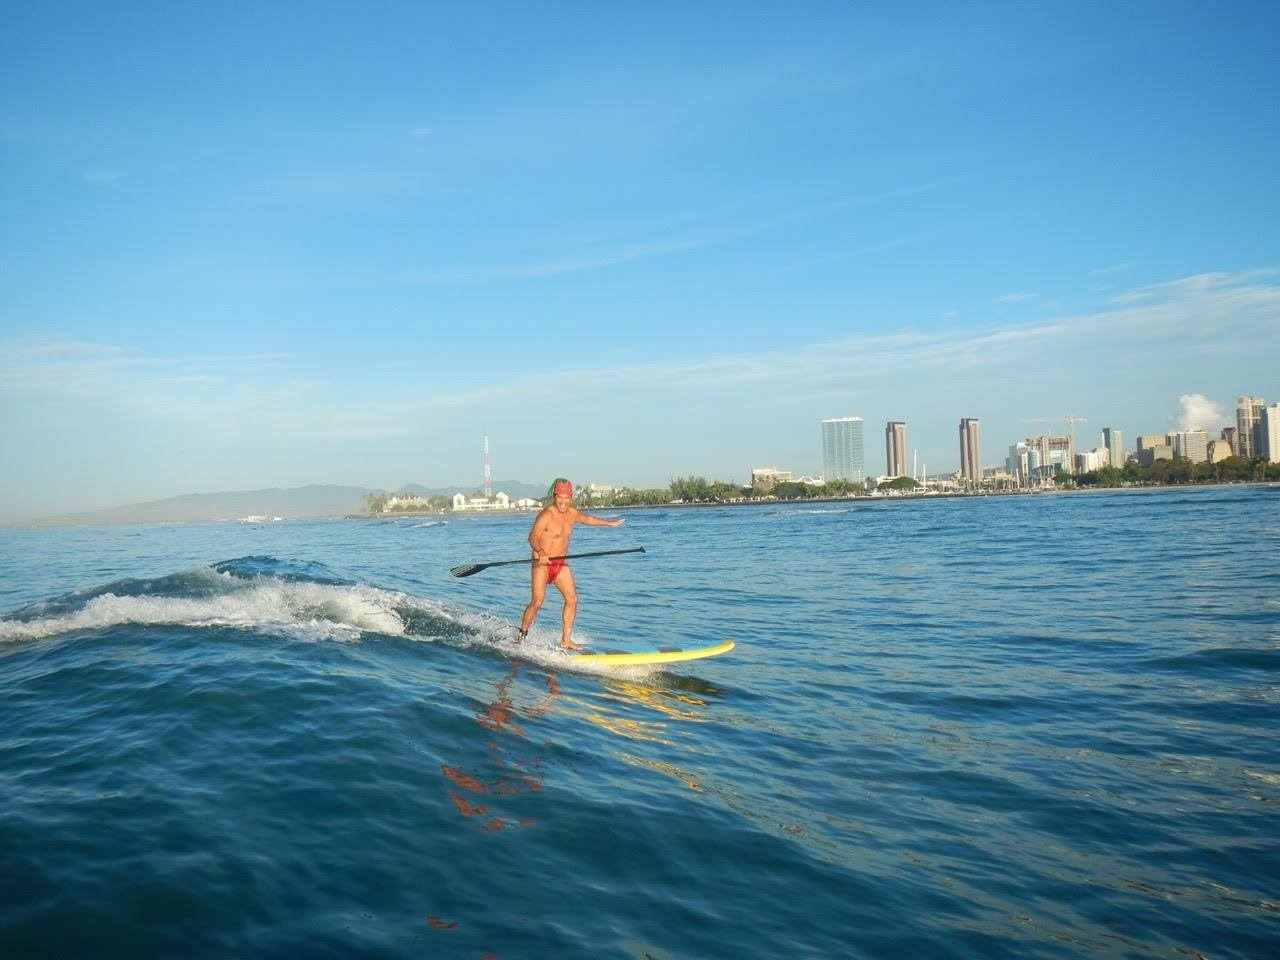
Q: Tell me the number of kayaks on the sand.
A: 0